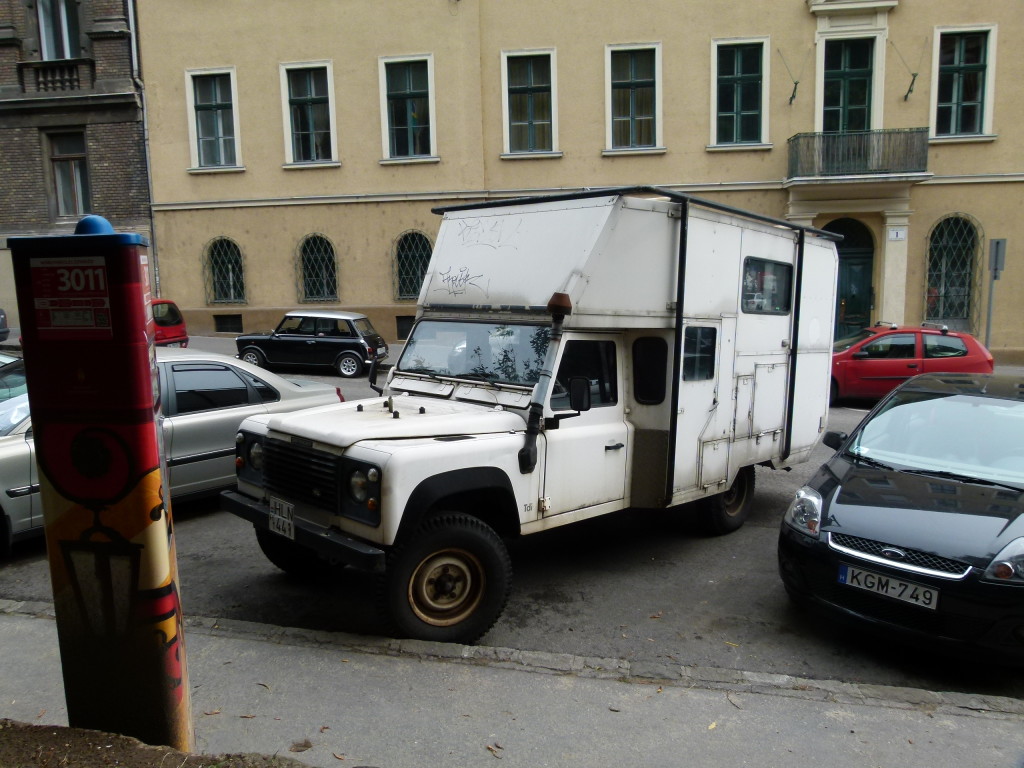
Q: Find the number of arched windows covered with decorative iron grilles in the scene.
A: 4